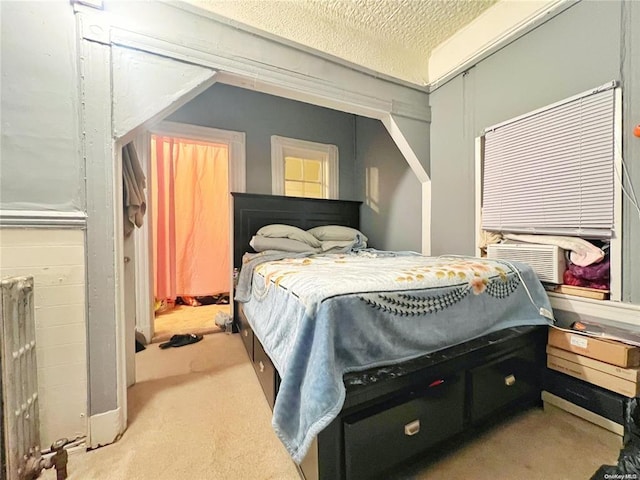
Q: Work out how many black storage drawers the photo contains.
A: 4